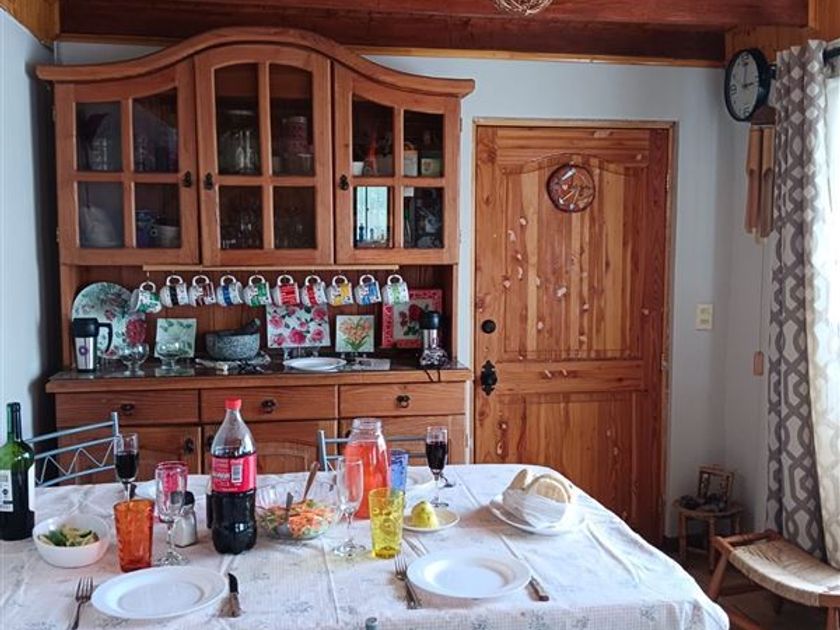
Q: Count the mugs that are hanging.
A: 10